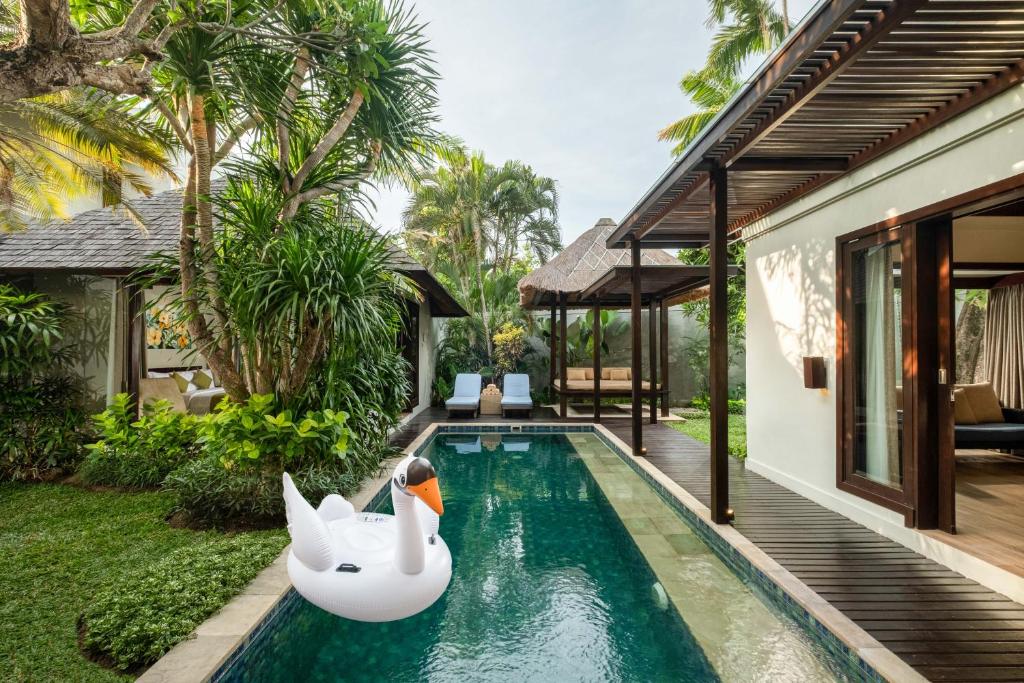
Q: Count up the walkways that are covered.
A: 1